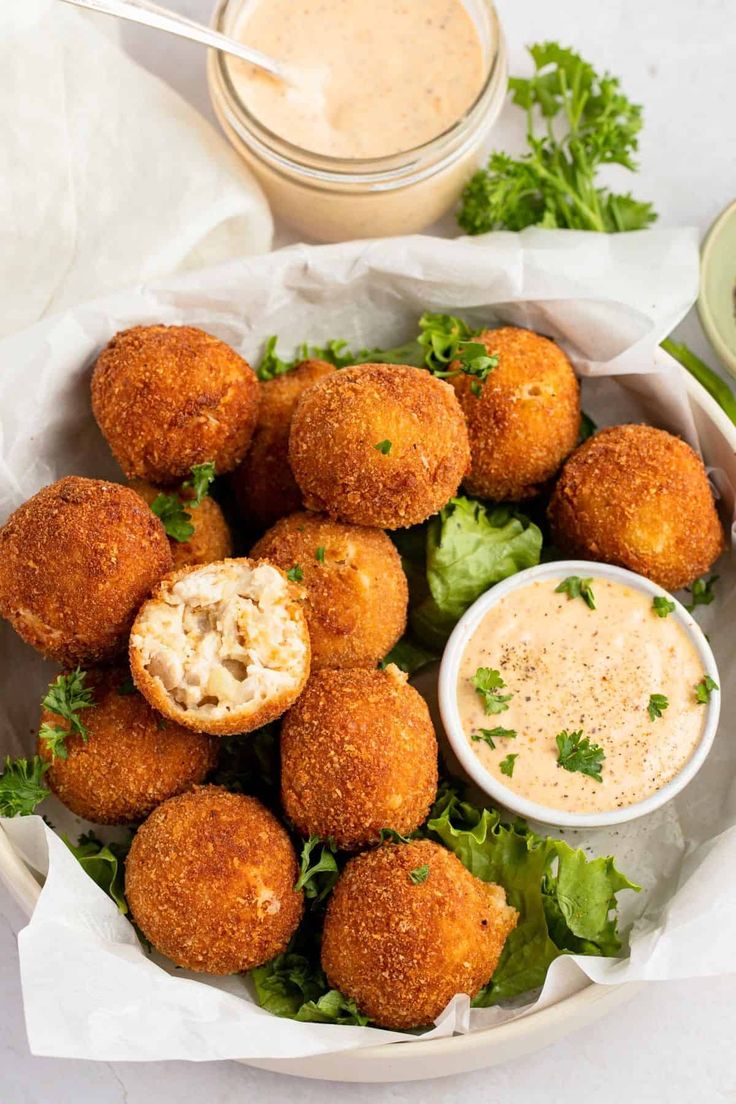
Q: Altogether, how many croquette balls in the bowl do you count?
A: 13